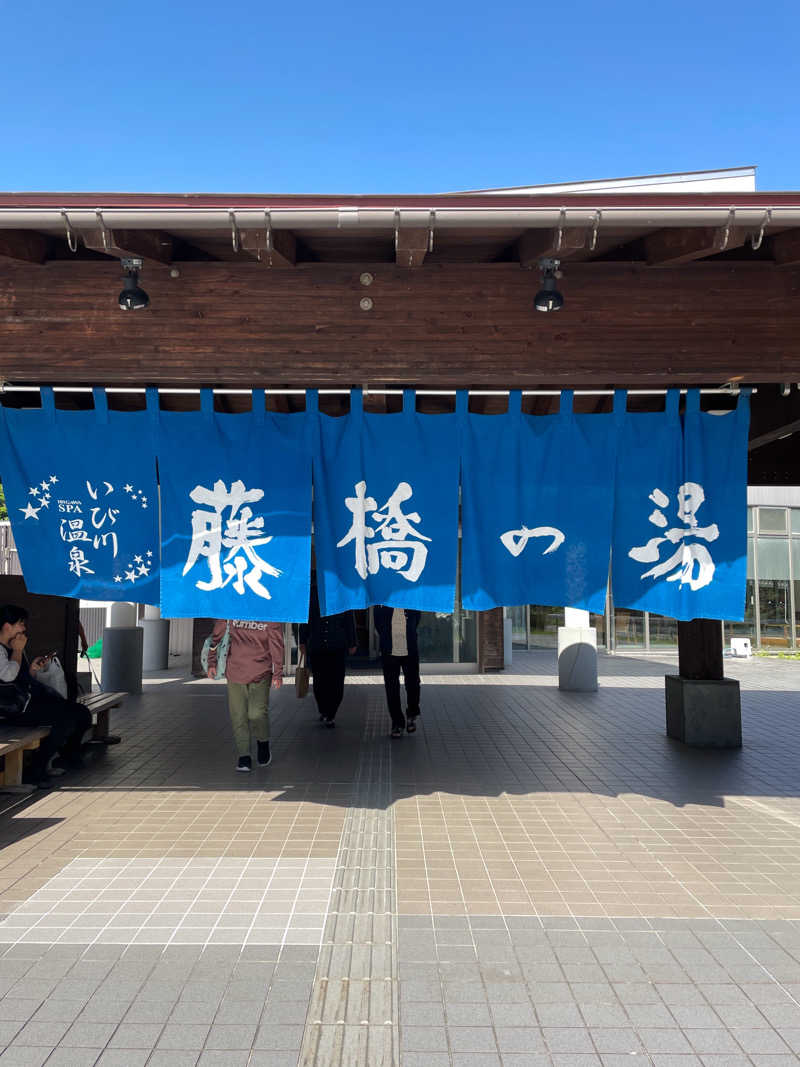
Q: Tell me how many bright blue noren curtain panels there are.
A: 5